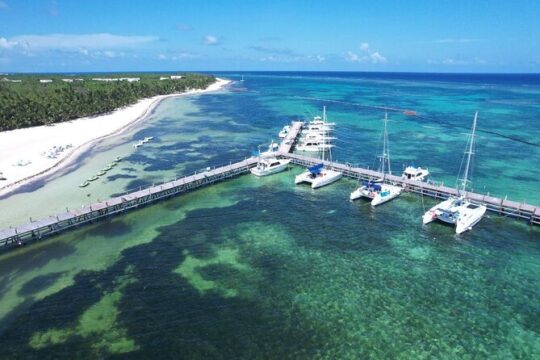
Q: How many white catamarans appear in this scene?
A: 3